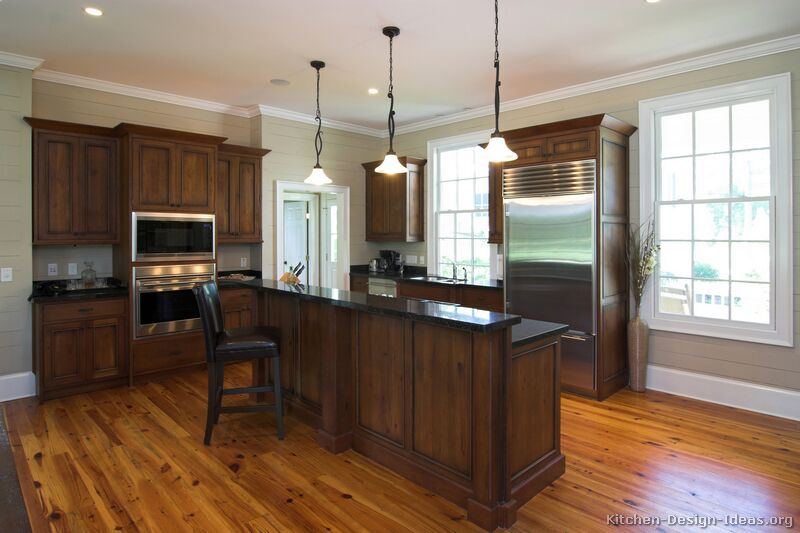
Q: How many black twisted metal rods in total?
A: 3